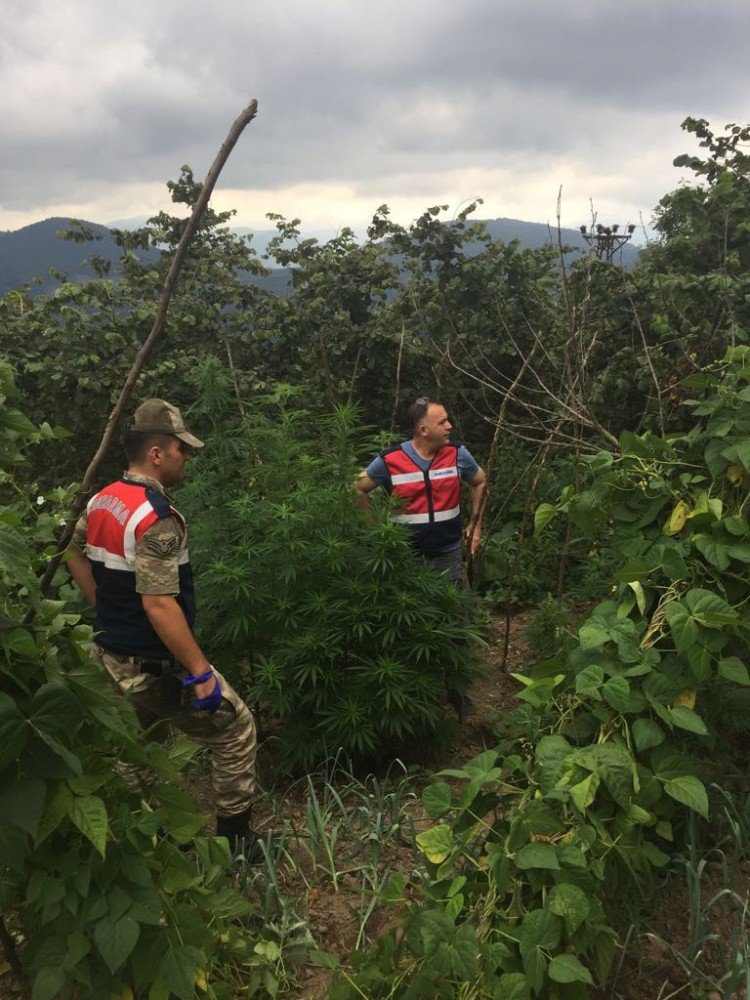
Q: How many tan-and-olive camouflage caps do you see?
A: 1